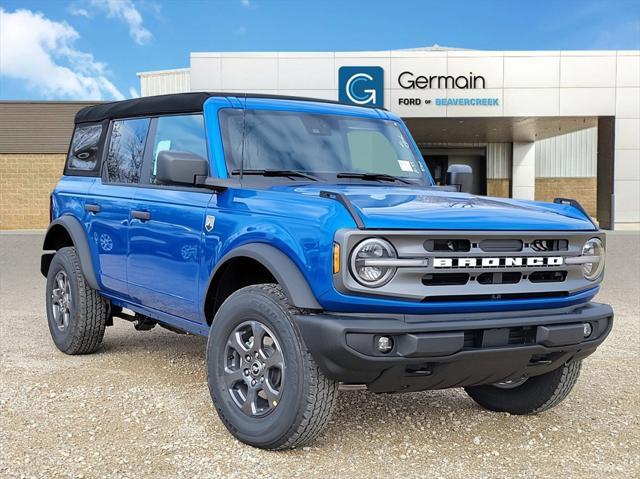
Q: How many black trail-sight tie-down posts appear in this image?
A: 2